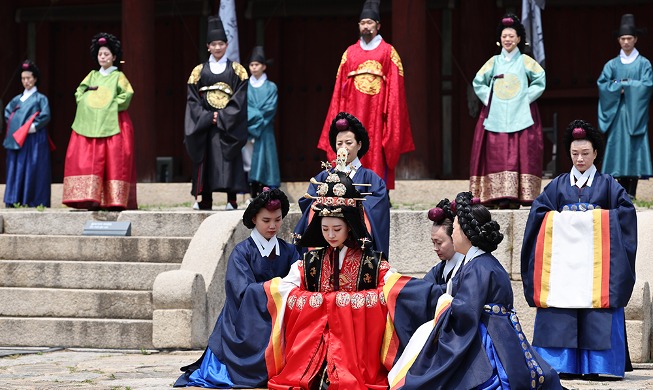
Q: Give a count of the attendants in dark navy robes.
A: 5